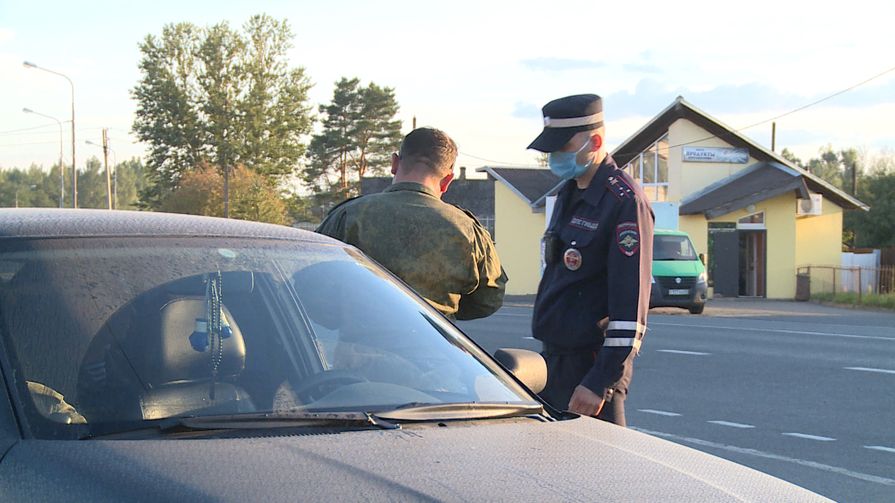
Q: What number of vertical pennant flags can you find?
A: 0